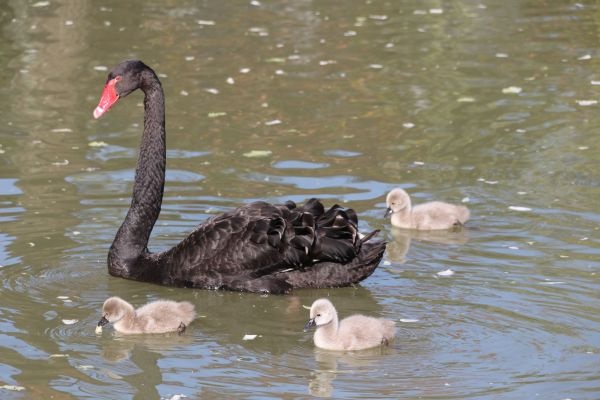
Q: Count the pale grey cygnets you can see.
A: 3